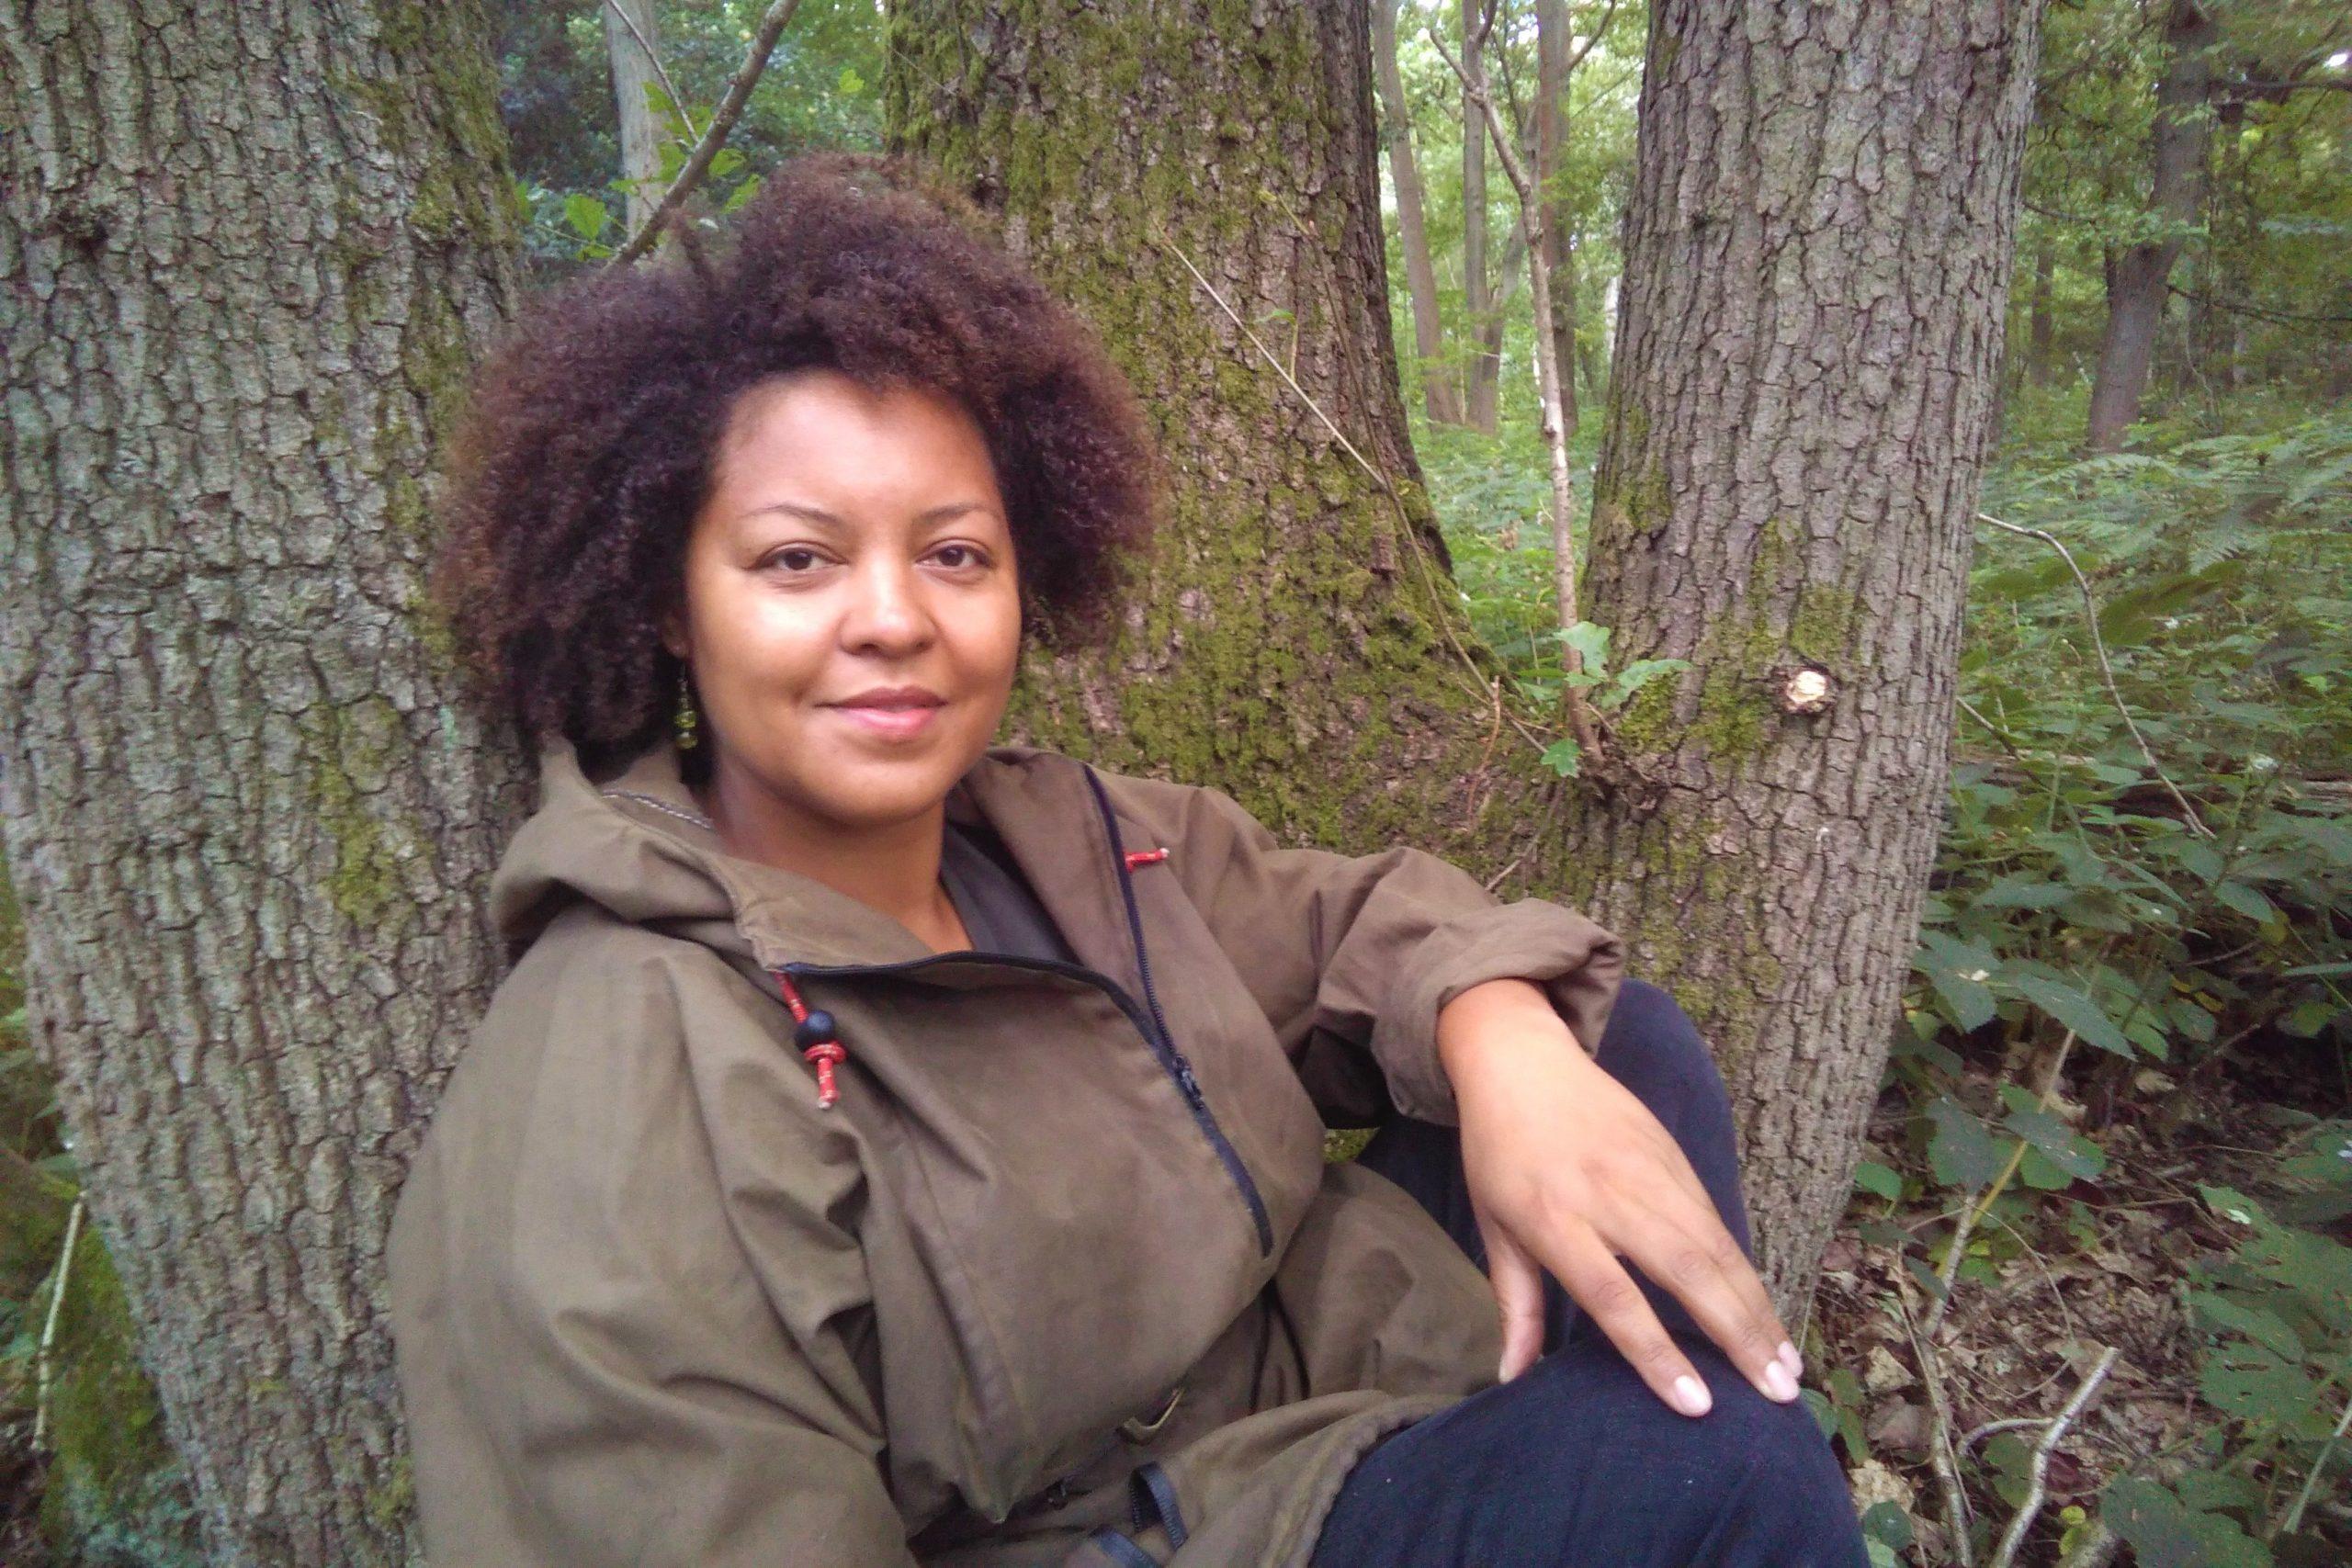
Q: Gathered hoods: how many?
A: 1